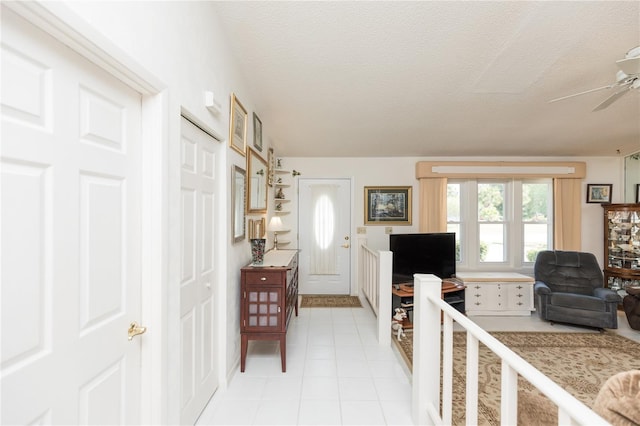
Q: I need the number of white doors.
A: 3